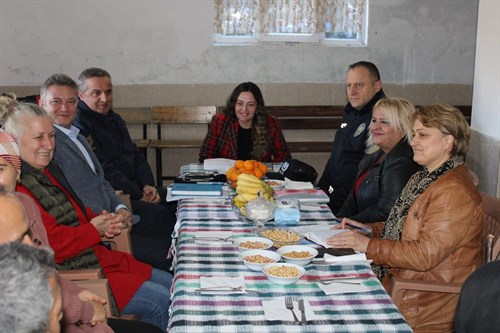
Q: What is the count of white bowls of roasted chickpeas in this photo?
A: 4